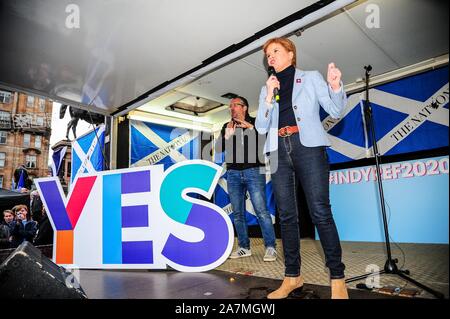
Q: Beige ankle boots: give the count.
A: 2